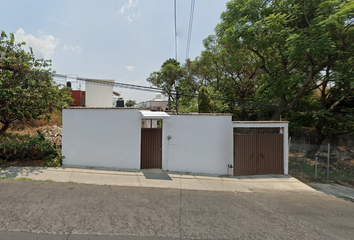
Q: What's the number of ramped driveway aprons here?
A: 1